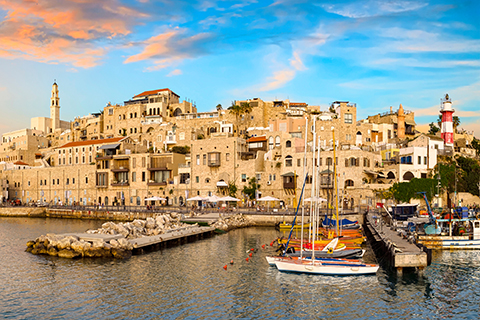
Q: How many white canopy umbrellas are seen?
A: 6